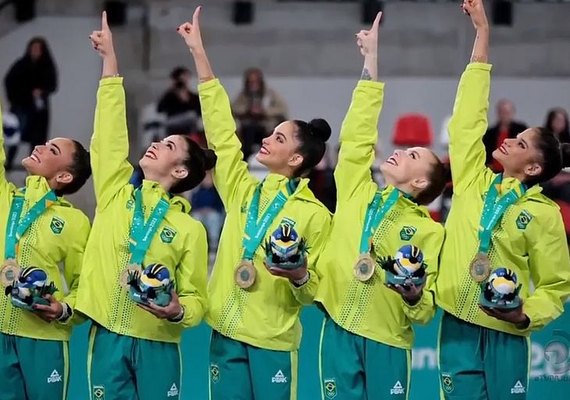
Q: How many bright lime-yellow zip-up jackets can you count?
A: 5